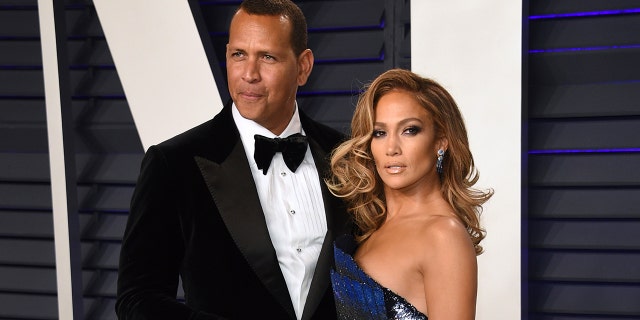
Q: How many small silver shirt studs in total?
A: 3